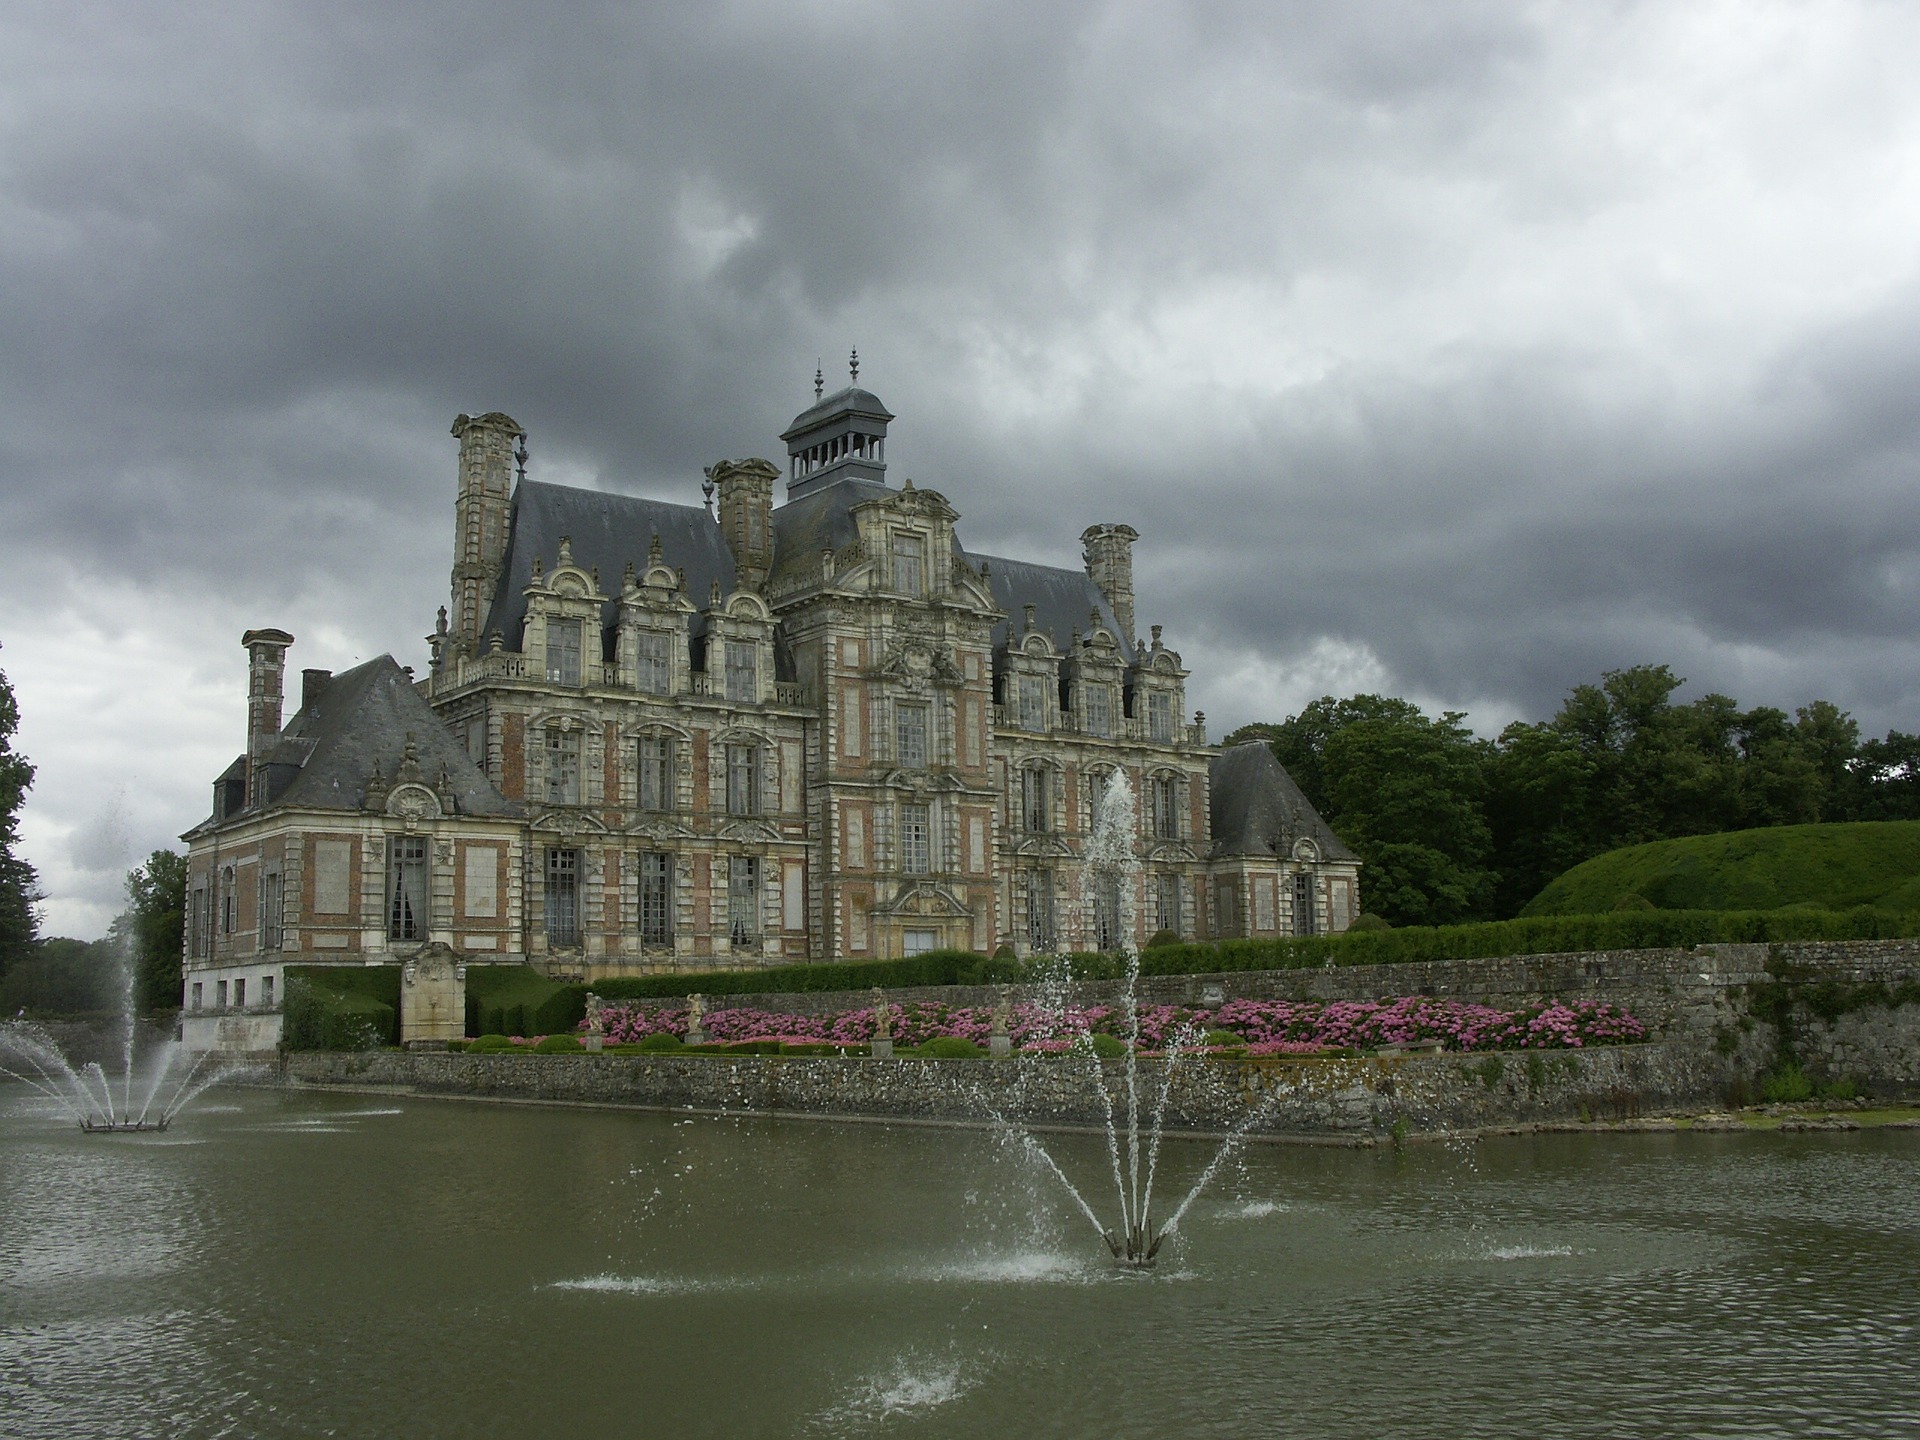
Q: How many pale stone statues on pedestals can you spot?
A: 4